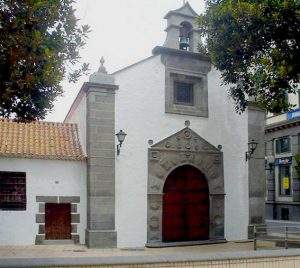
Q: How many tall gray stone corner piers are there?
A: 2